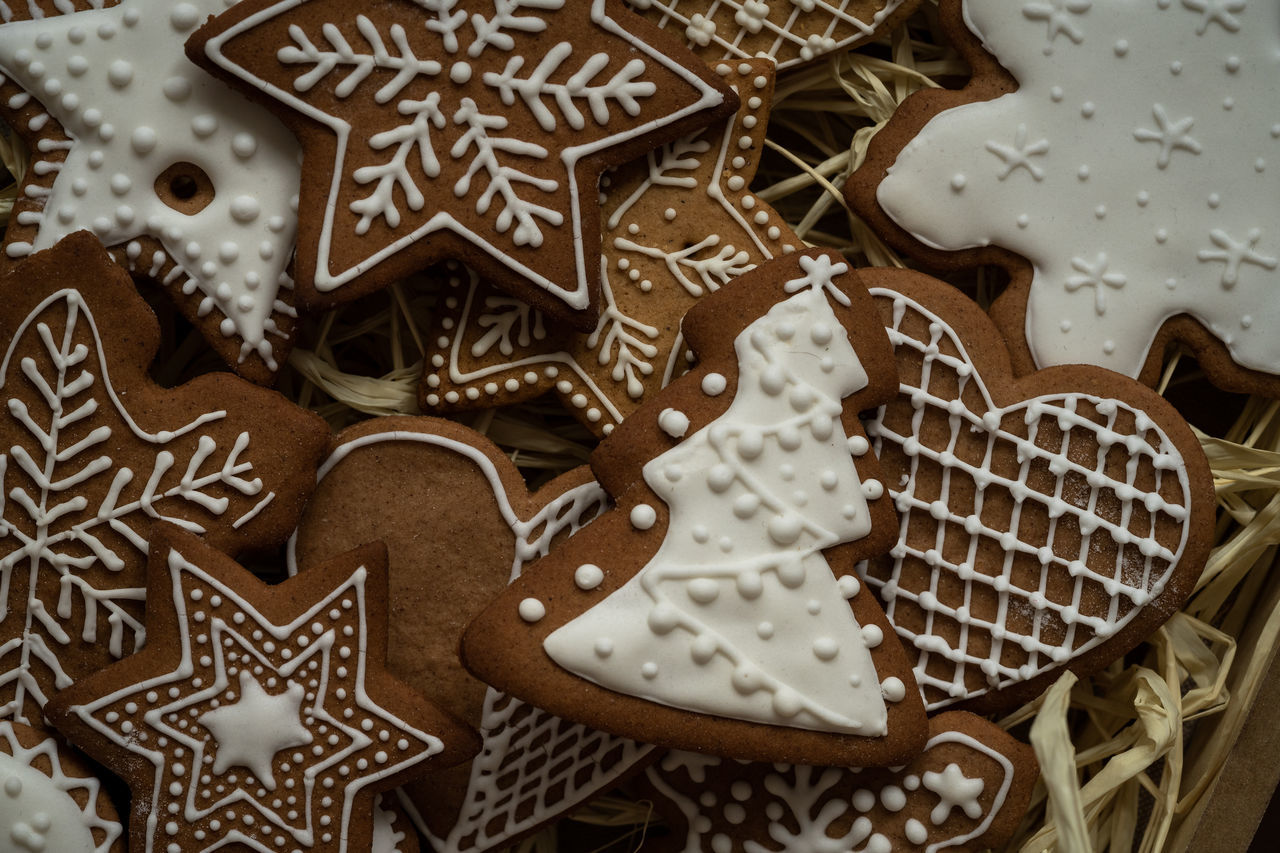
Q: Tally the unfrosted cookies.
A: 0